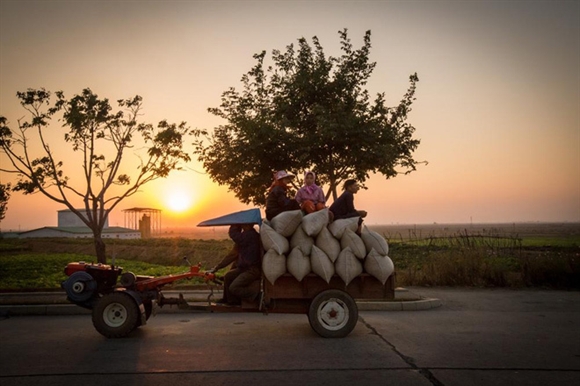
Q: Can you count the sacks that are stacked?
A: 13